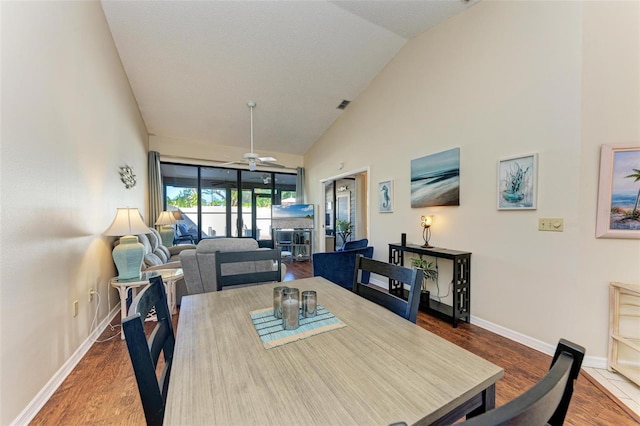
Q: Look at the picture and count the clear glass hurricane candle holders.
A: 3